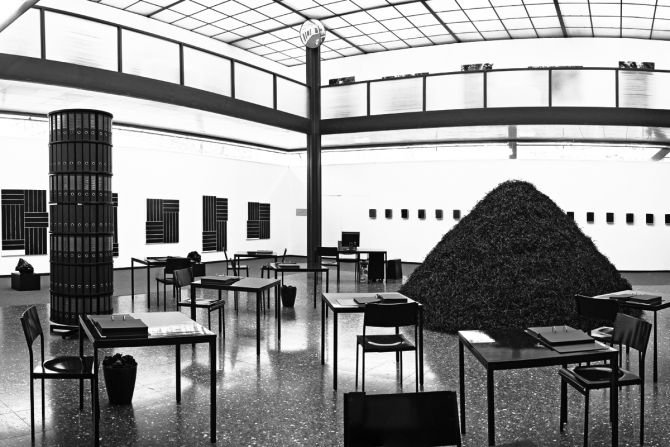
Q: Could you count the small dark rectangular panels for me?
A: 12